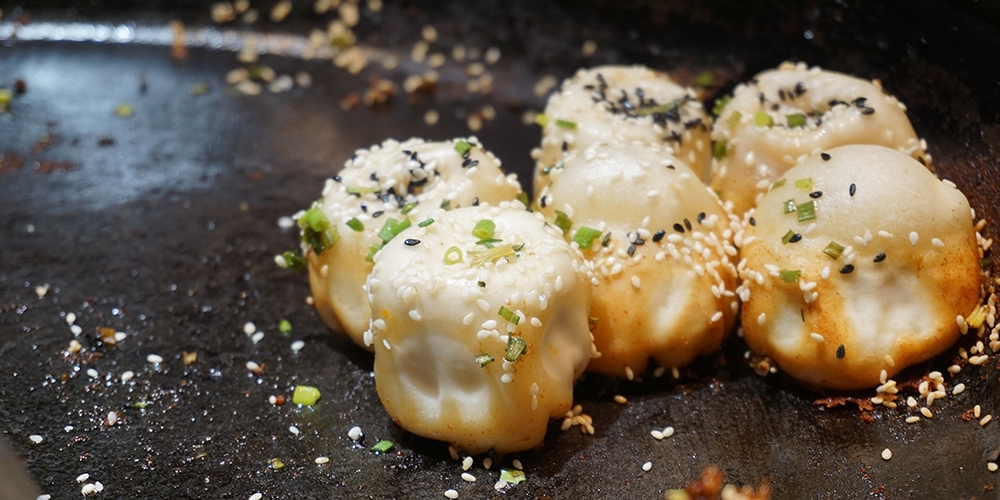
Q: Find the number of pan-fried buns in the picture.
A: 6